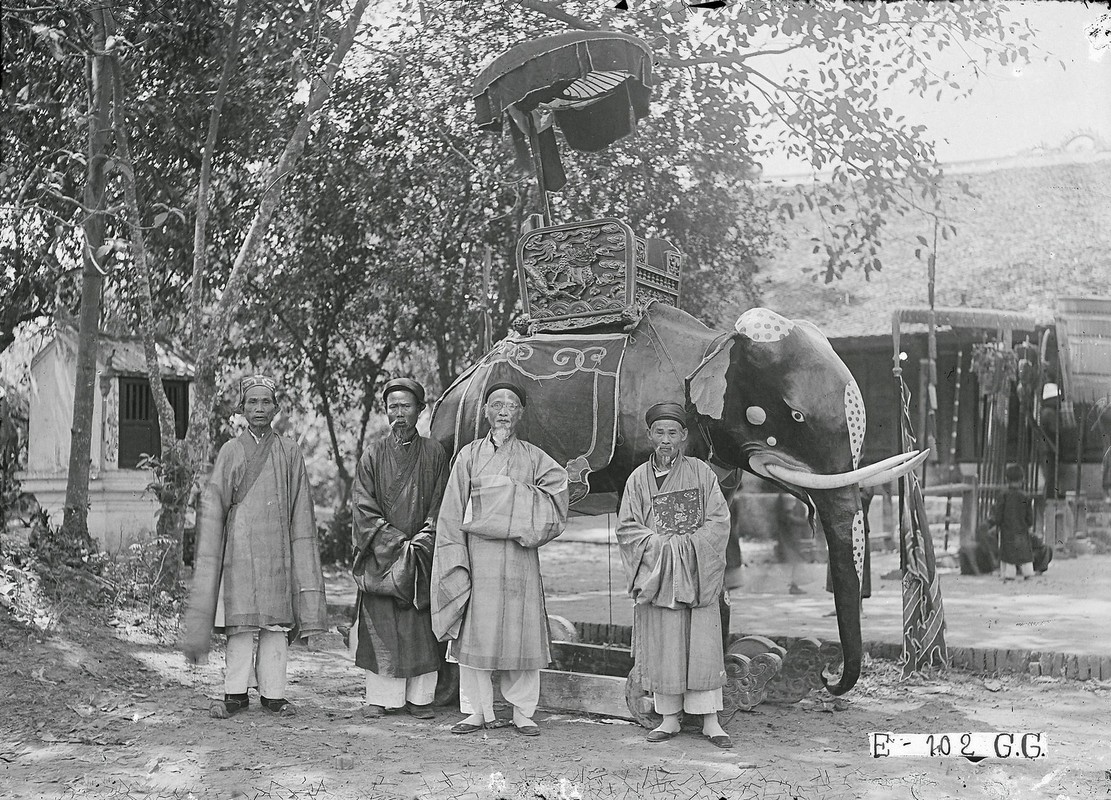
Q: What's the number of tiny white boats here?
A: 0